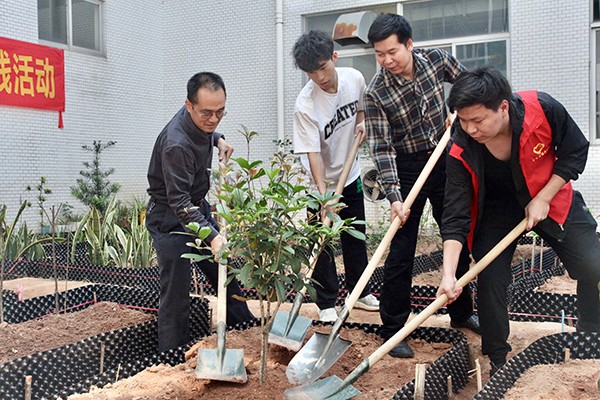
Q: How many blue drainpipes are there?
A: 0